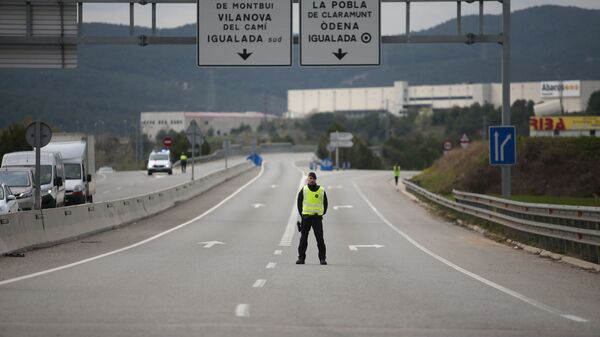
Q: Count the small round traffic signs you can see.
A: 3